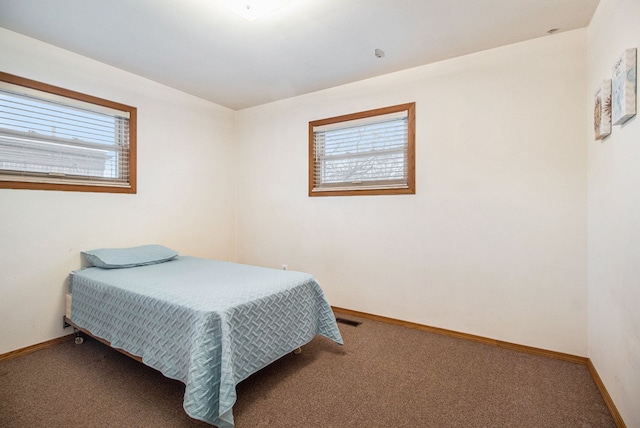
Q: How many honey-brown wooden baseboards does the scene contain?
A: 3